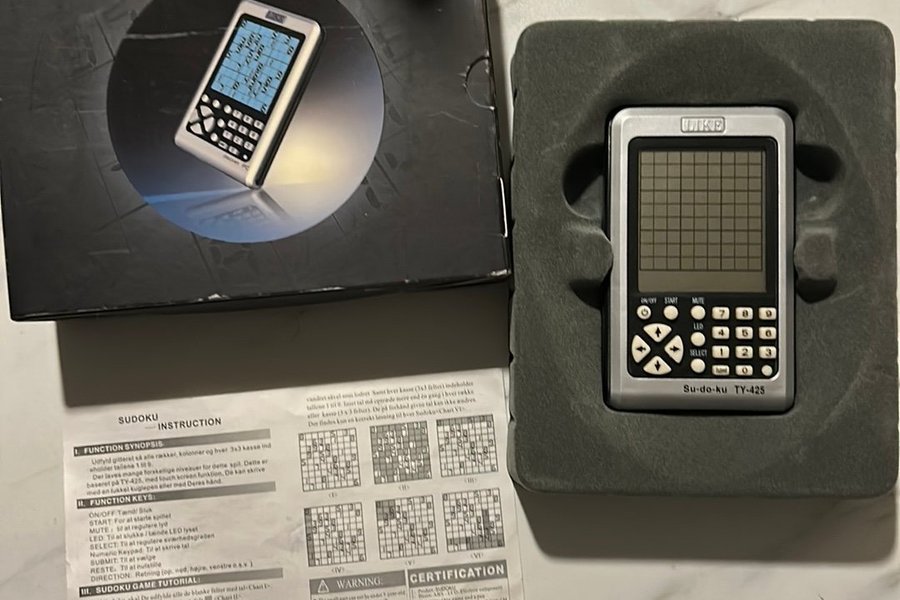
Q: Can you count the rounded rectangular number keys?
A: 10